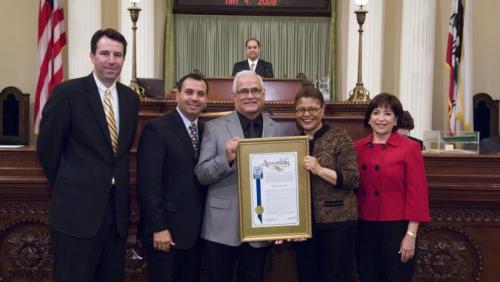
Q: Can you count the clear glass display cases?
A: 1